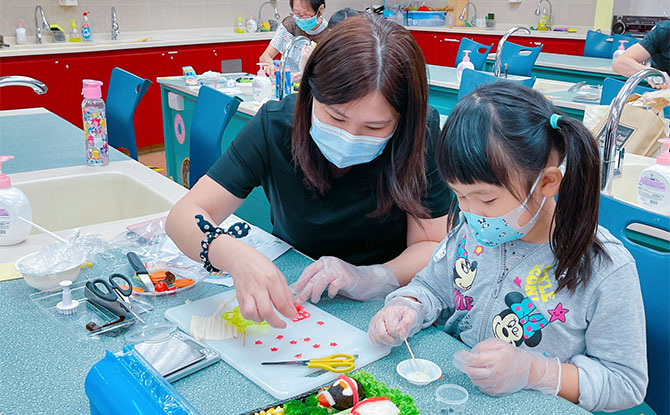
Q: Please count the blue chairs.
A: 9